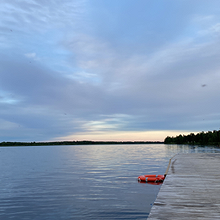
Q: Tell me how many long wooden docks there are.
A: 1